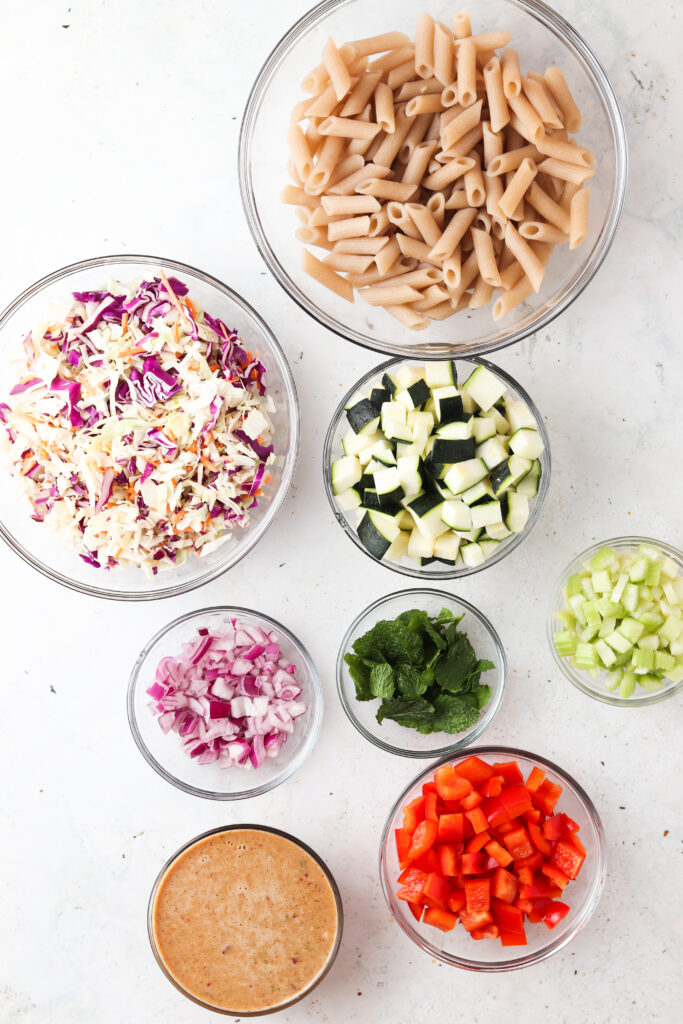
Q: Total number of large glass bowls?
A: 2